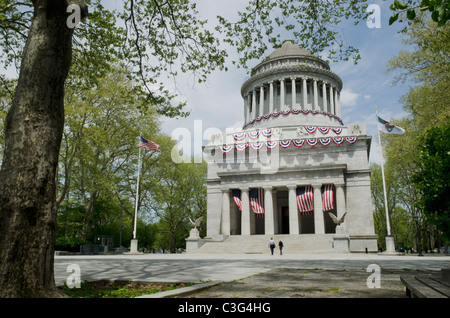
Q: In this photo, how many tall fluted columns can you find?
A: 6